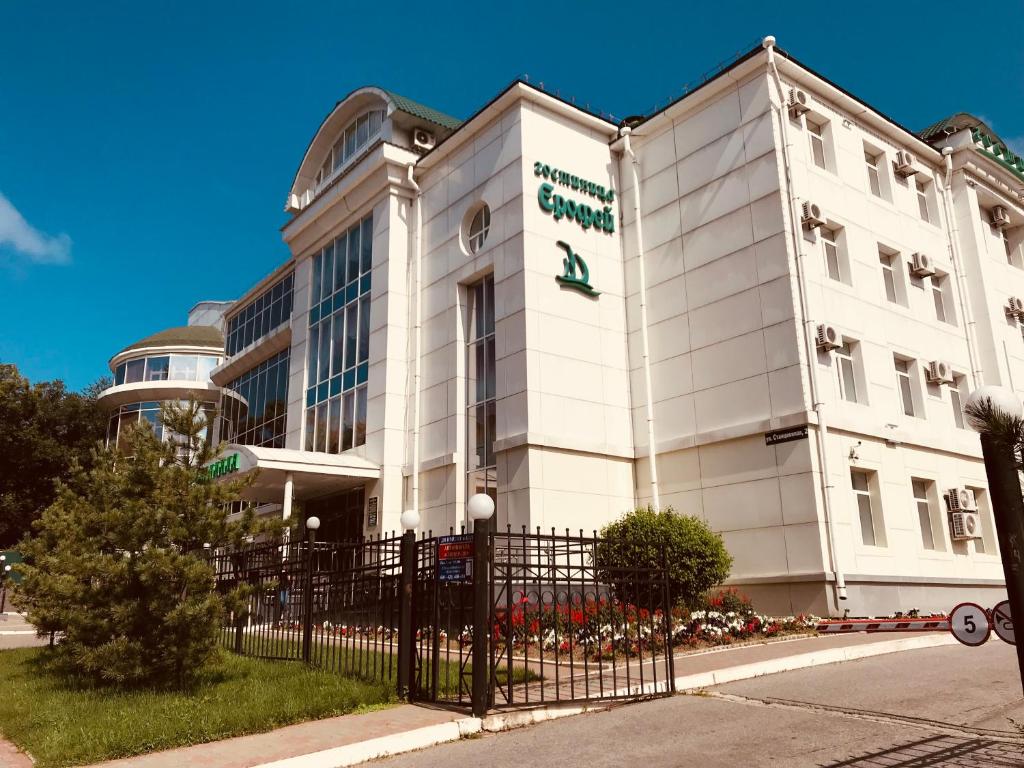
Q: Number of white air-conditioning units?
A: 11